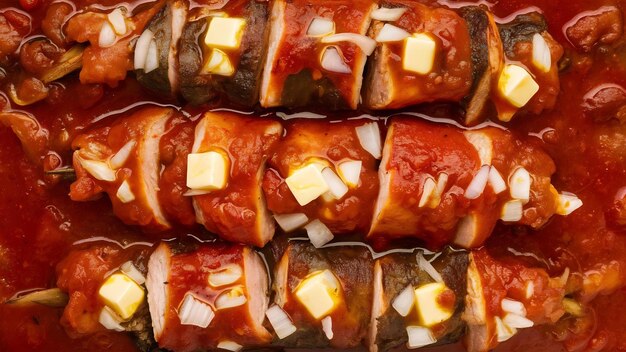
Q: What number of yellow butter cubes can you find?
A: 8